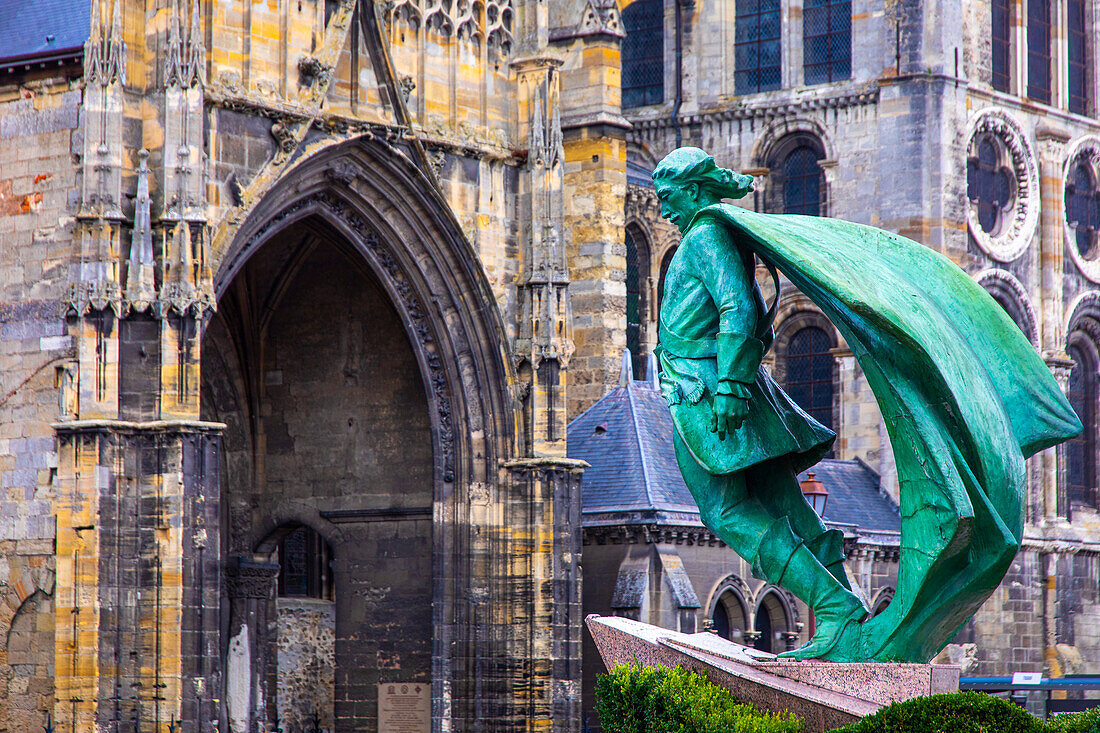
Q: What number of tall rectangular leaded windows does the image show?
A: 6